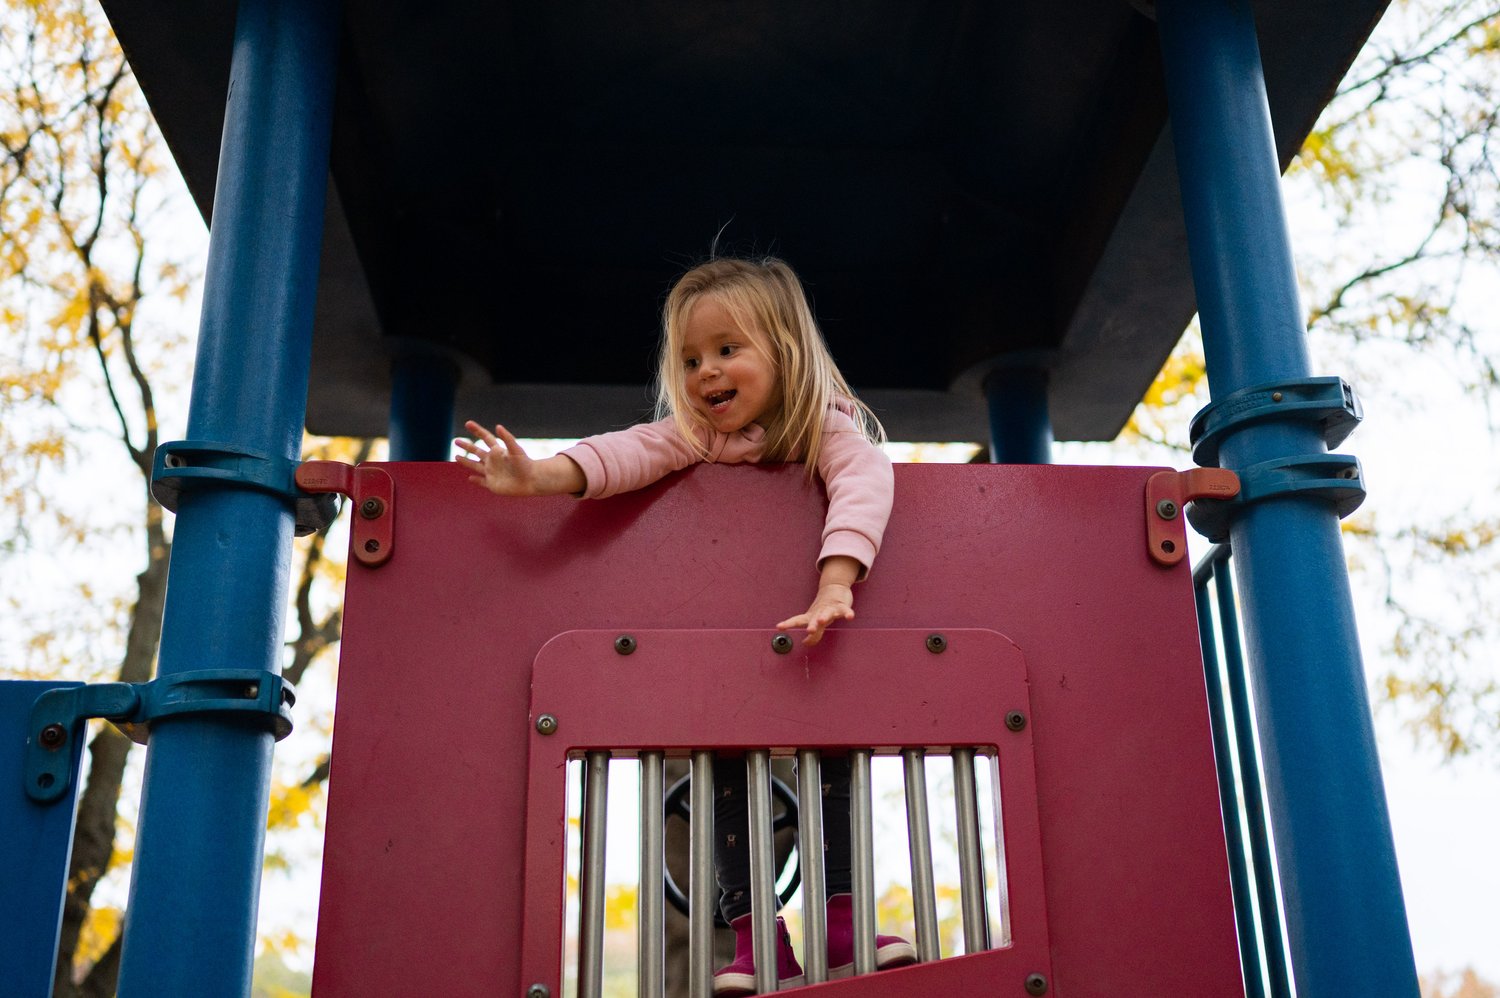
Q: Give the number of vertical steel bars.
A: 8